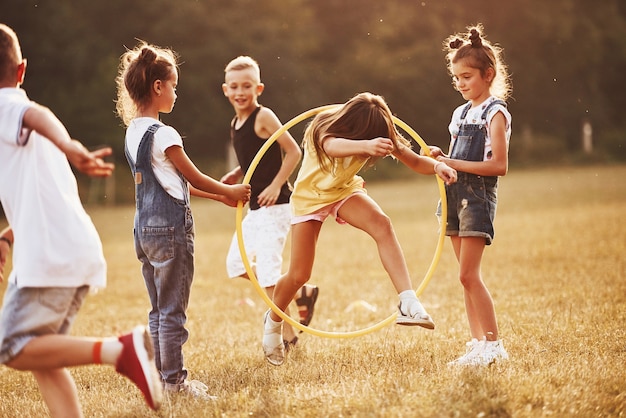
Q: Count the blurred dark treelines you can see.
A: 1